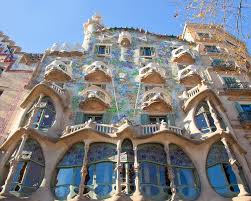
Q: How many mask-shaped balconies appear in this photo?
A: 7